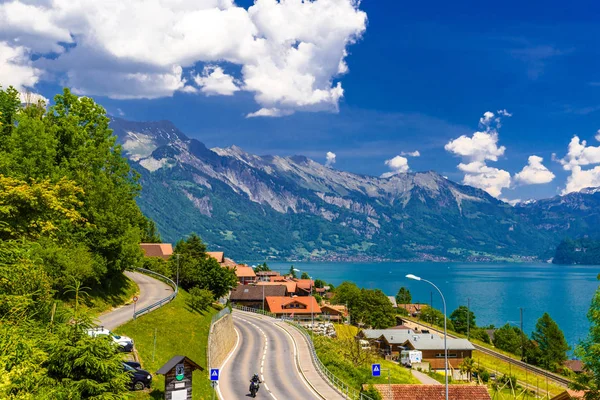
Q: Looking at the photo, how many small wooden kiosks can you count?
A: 1